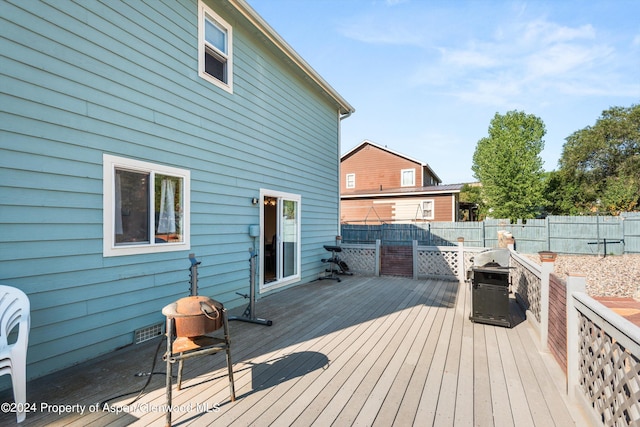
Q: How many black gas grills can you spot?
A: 1